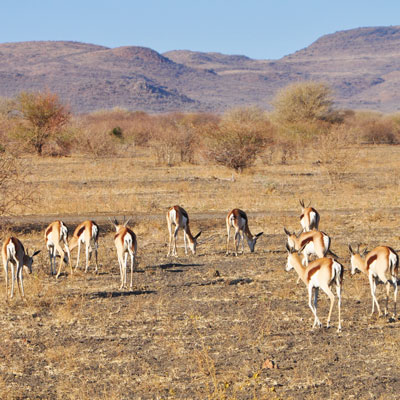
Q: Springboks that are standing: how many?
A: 10